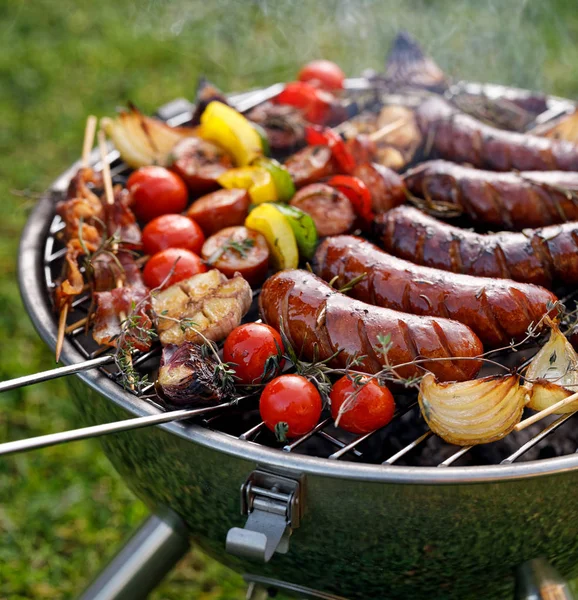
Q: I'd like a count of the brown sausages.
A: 5